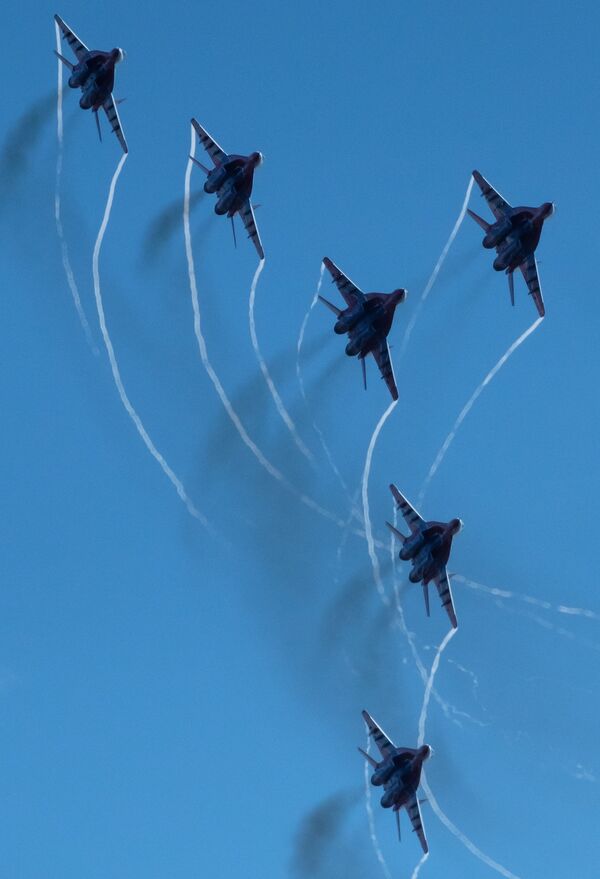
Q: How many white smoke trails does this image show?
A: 12